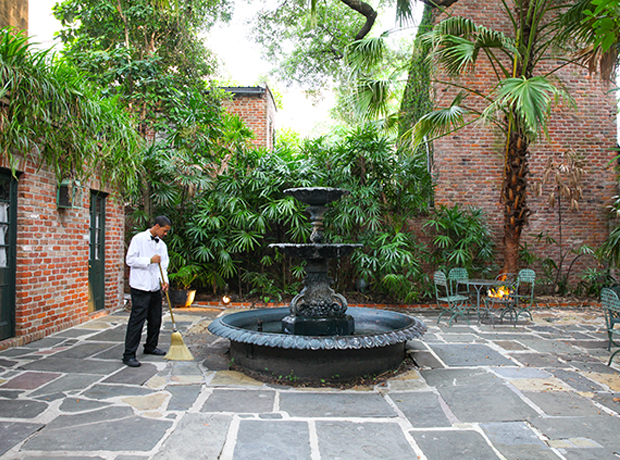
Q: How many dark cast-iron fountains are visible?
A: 1